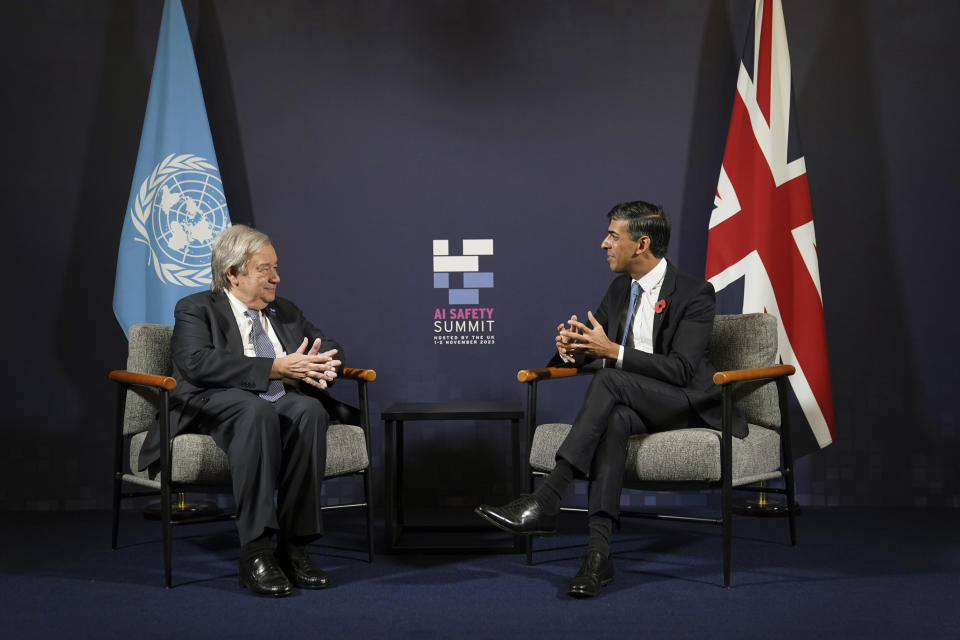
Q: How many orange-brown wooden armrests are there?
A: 4